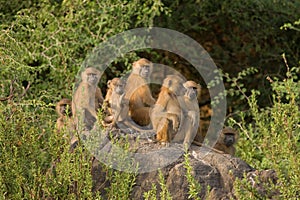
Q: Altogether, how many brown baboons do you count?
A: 7